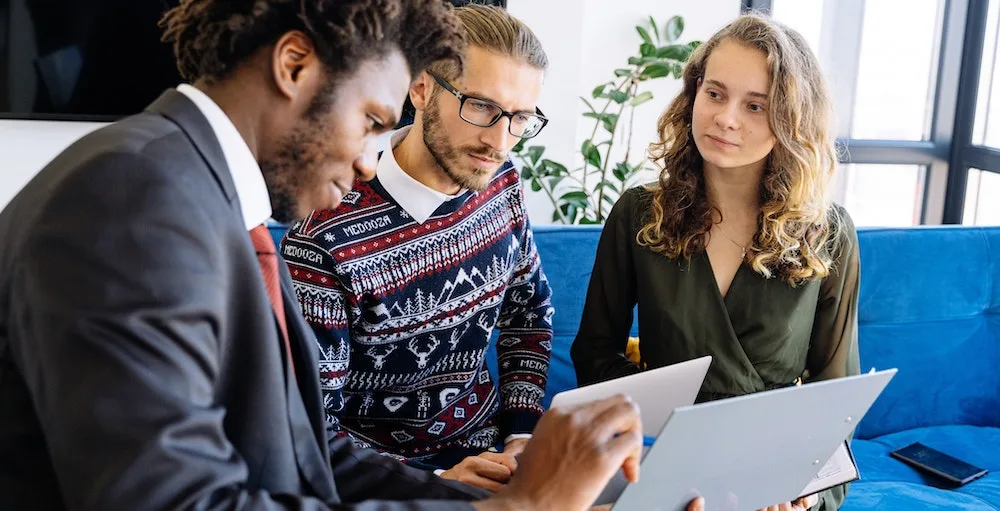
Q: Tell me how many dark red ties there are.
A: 1